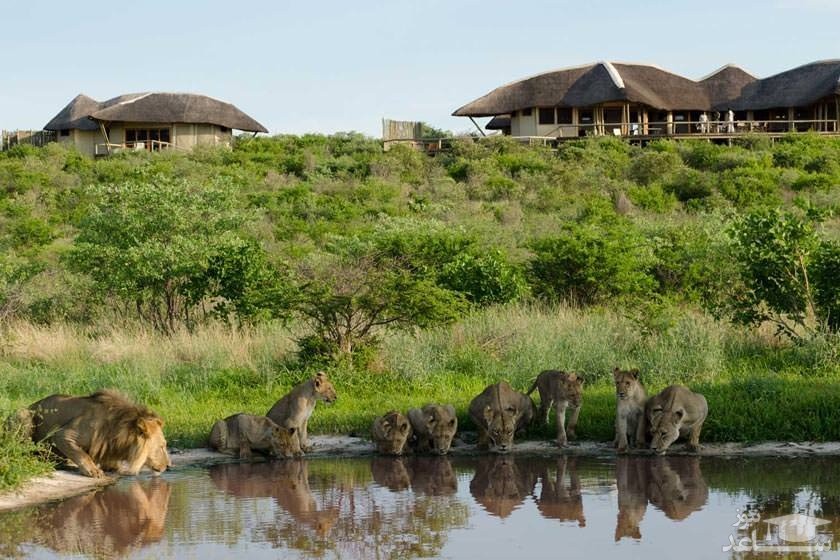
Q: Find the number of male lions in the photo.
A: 1